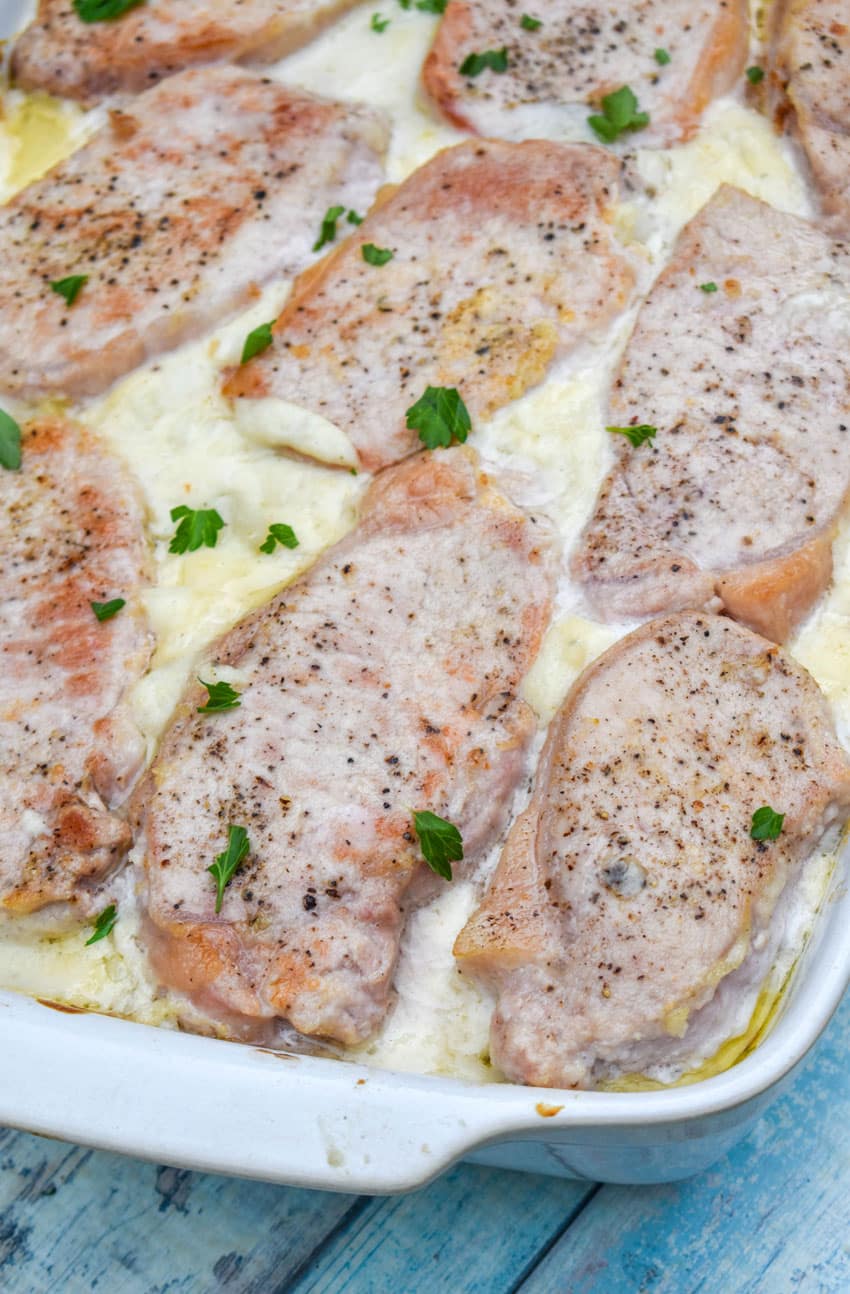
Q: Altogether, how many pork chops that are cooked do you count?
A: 9